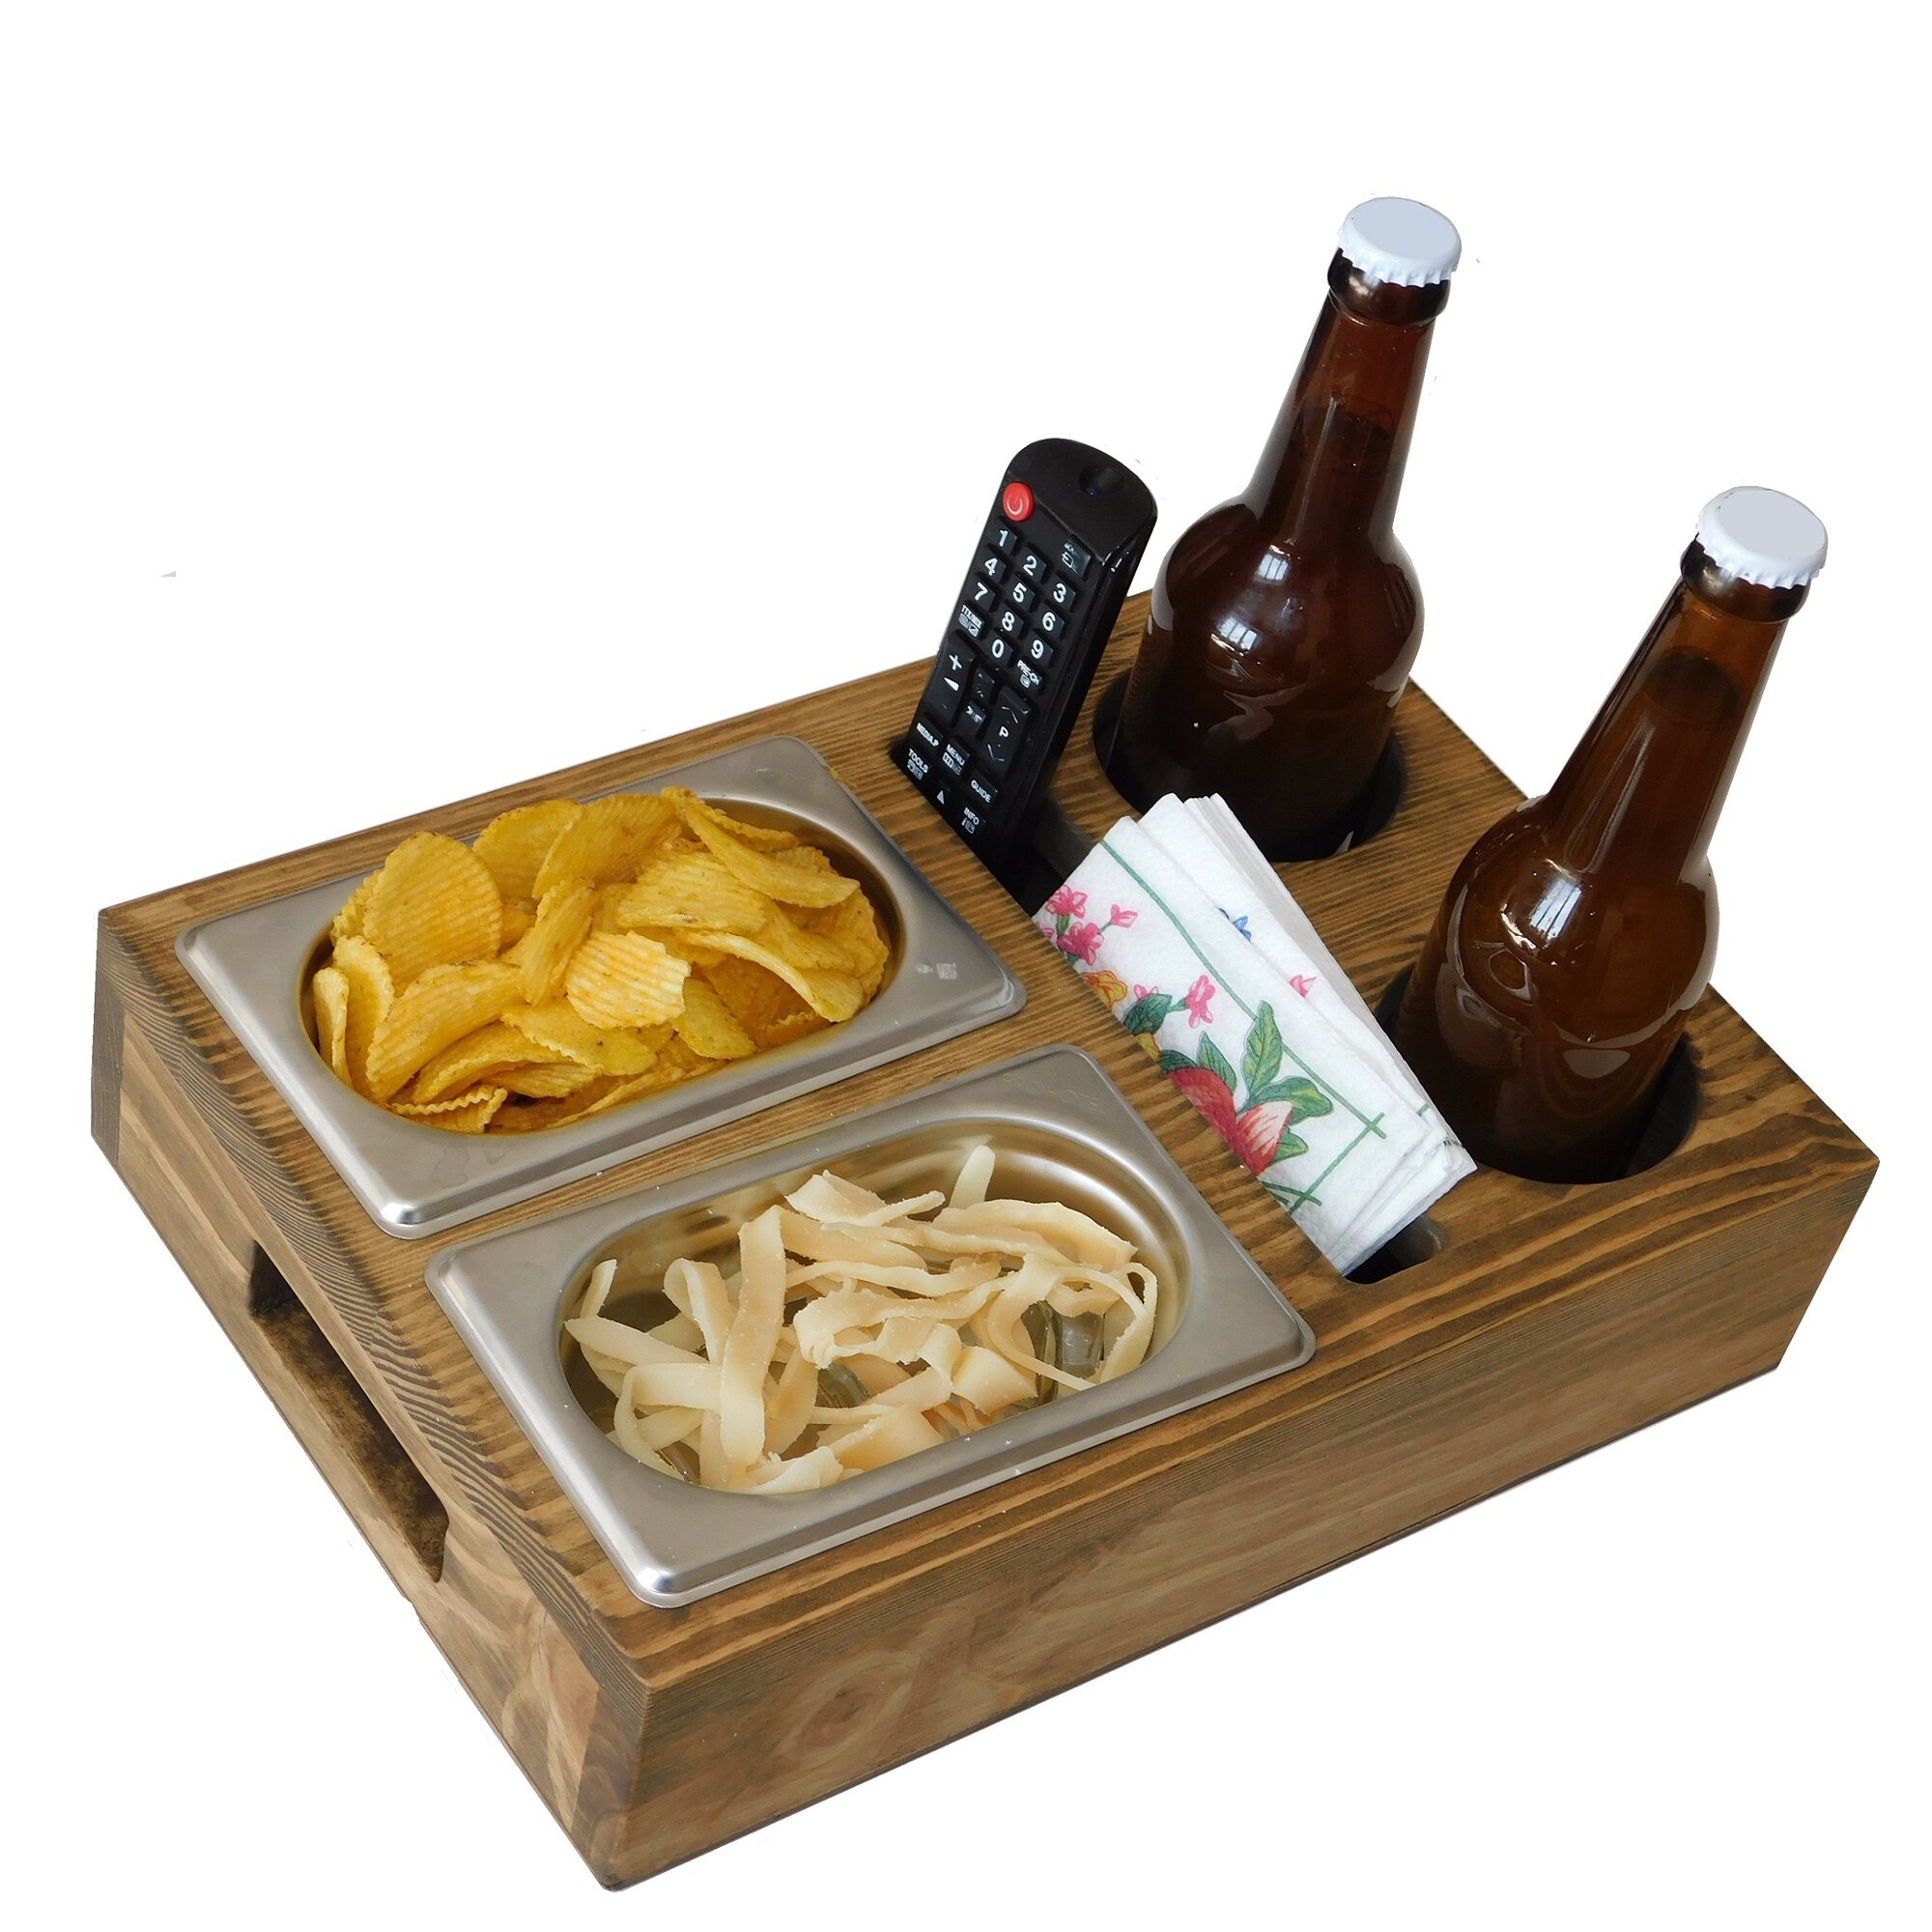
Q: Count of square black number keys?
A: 10